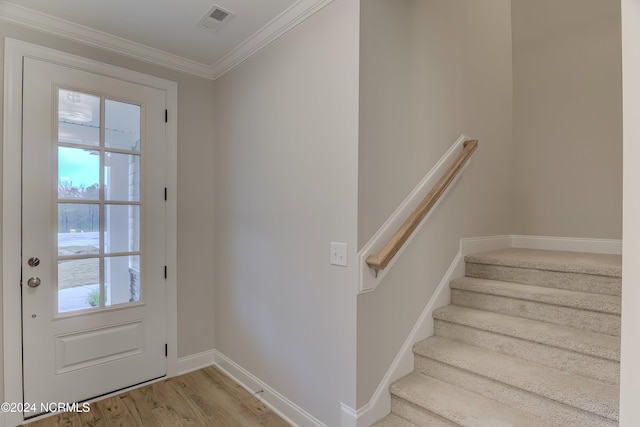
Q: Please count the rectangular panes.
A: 8